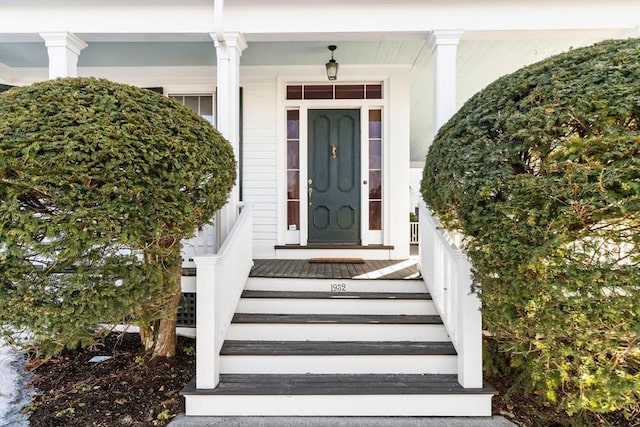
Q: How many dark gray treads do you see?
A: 4